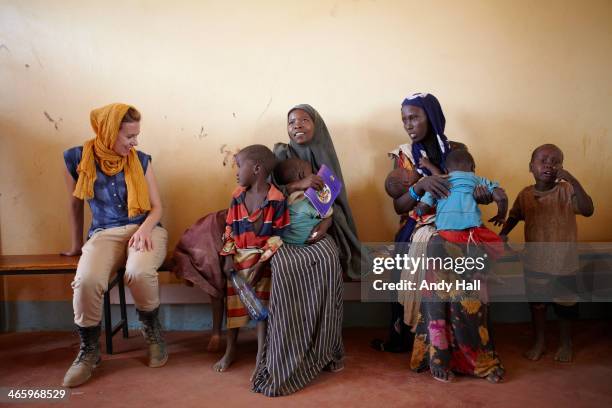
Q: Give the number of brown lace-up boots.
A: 2